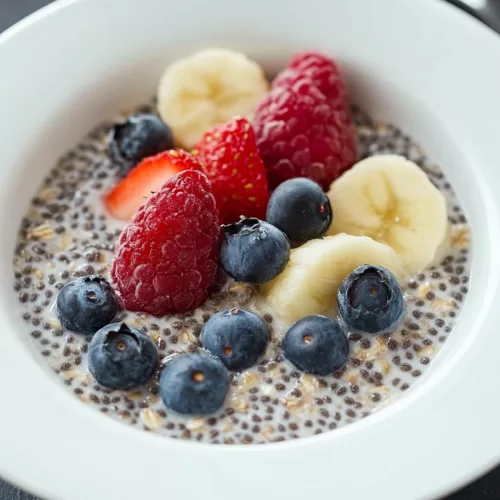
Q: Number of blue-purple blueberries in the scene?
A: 9